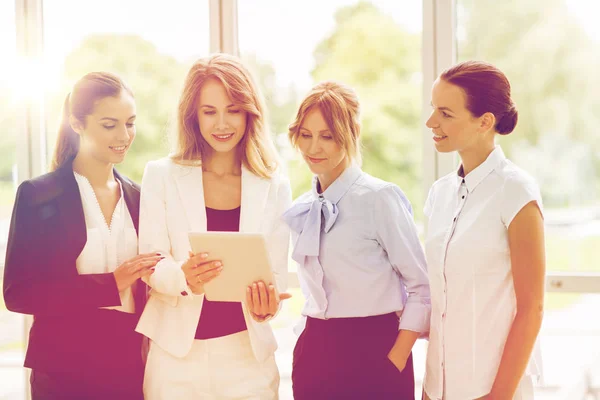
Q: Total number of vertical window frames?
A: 3